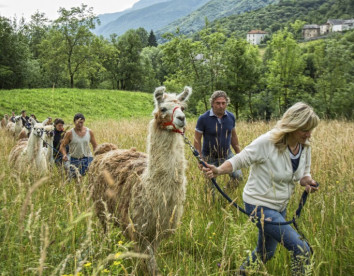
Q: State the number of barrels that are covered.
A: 0